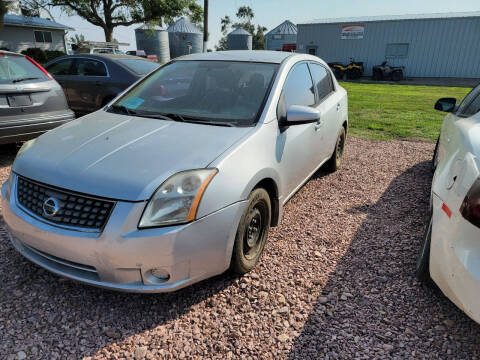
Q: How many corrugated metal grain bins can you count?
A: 4